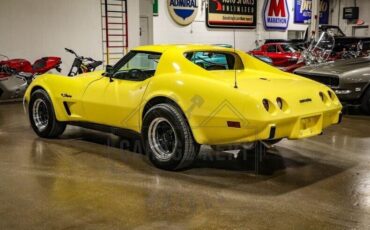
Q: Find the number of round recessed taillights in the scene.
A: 4